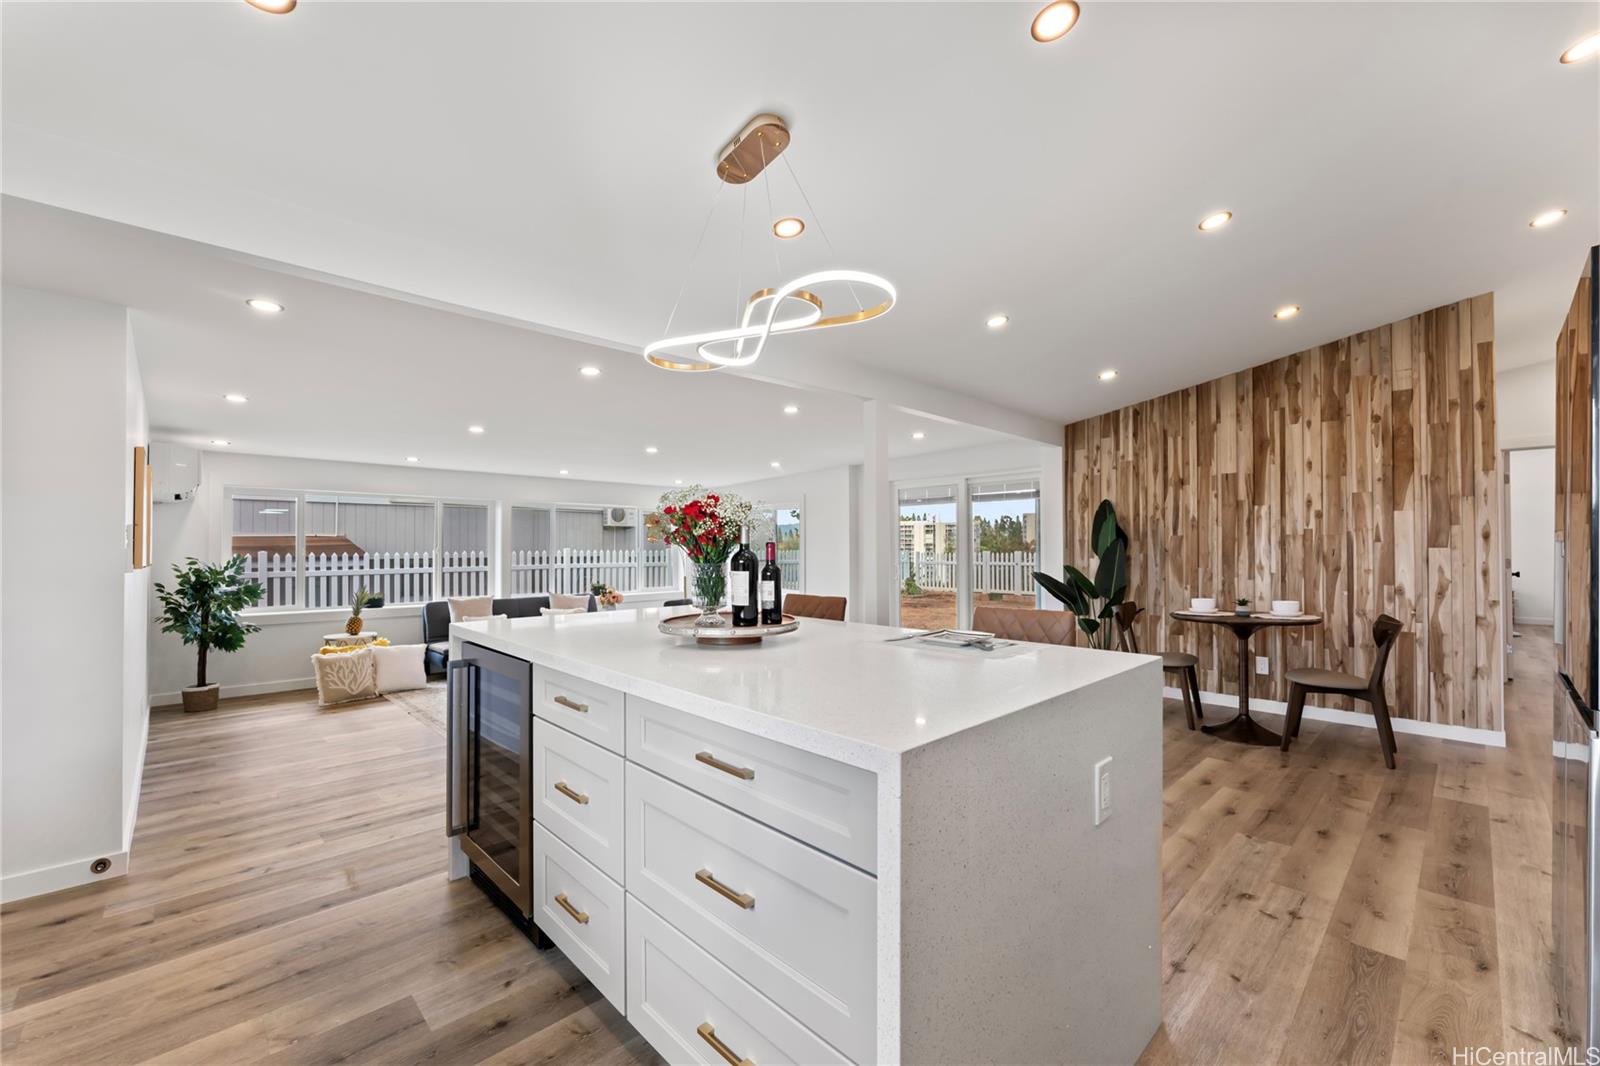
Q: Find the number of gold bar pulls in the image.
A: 6